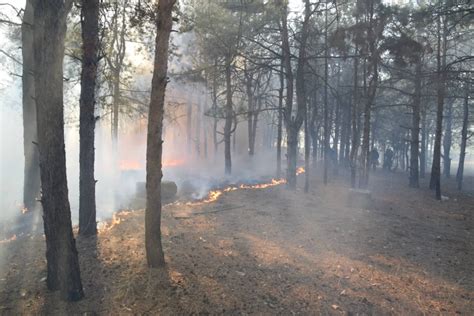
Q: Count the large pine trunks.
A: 4